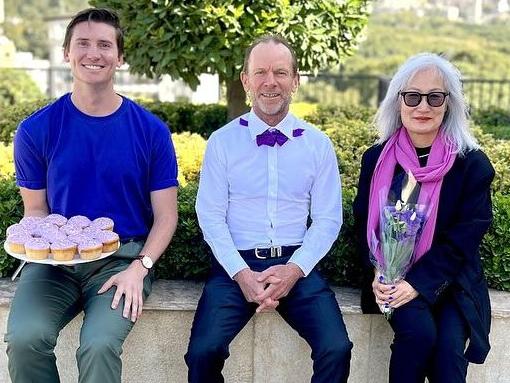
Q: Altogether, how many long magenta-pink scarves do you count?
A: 1